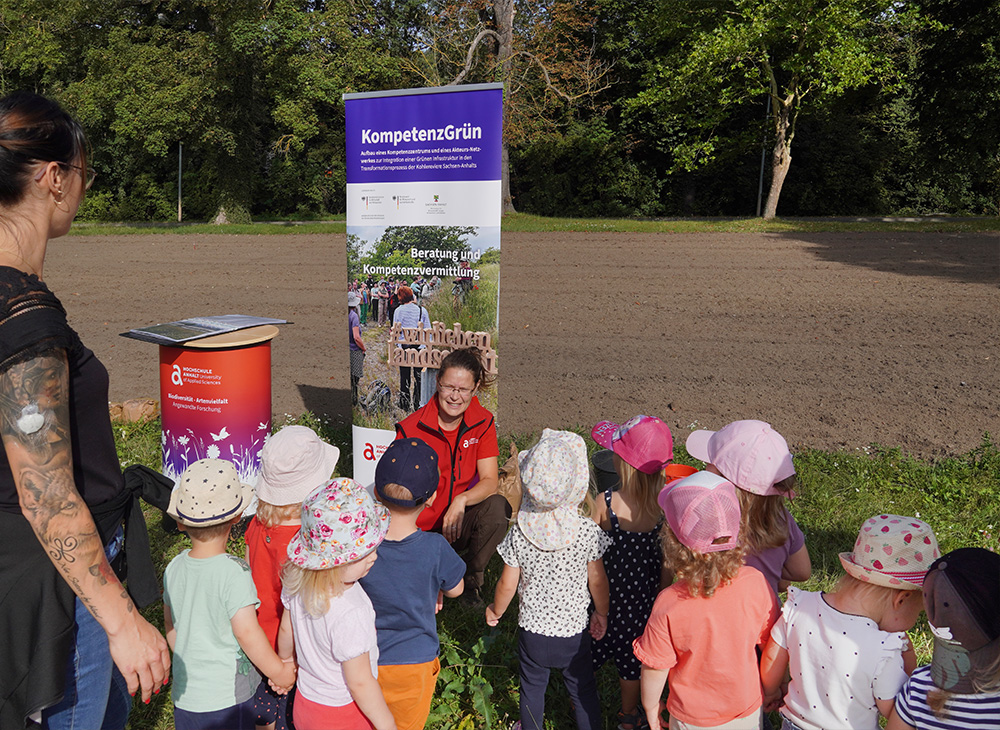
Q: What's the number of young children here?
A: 10